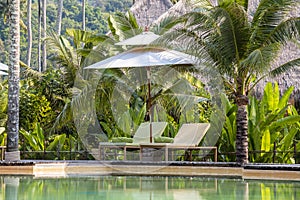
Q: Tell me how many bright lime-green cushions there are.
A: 2